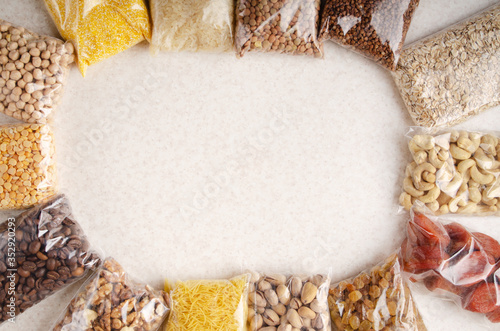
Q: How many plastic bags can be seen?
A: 14